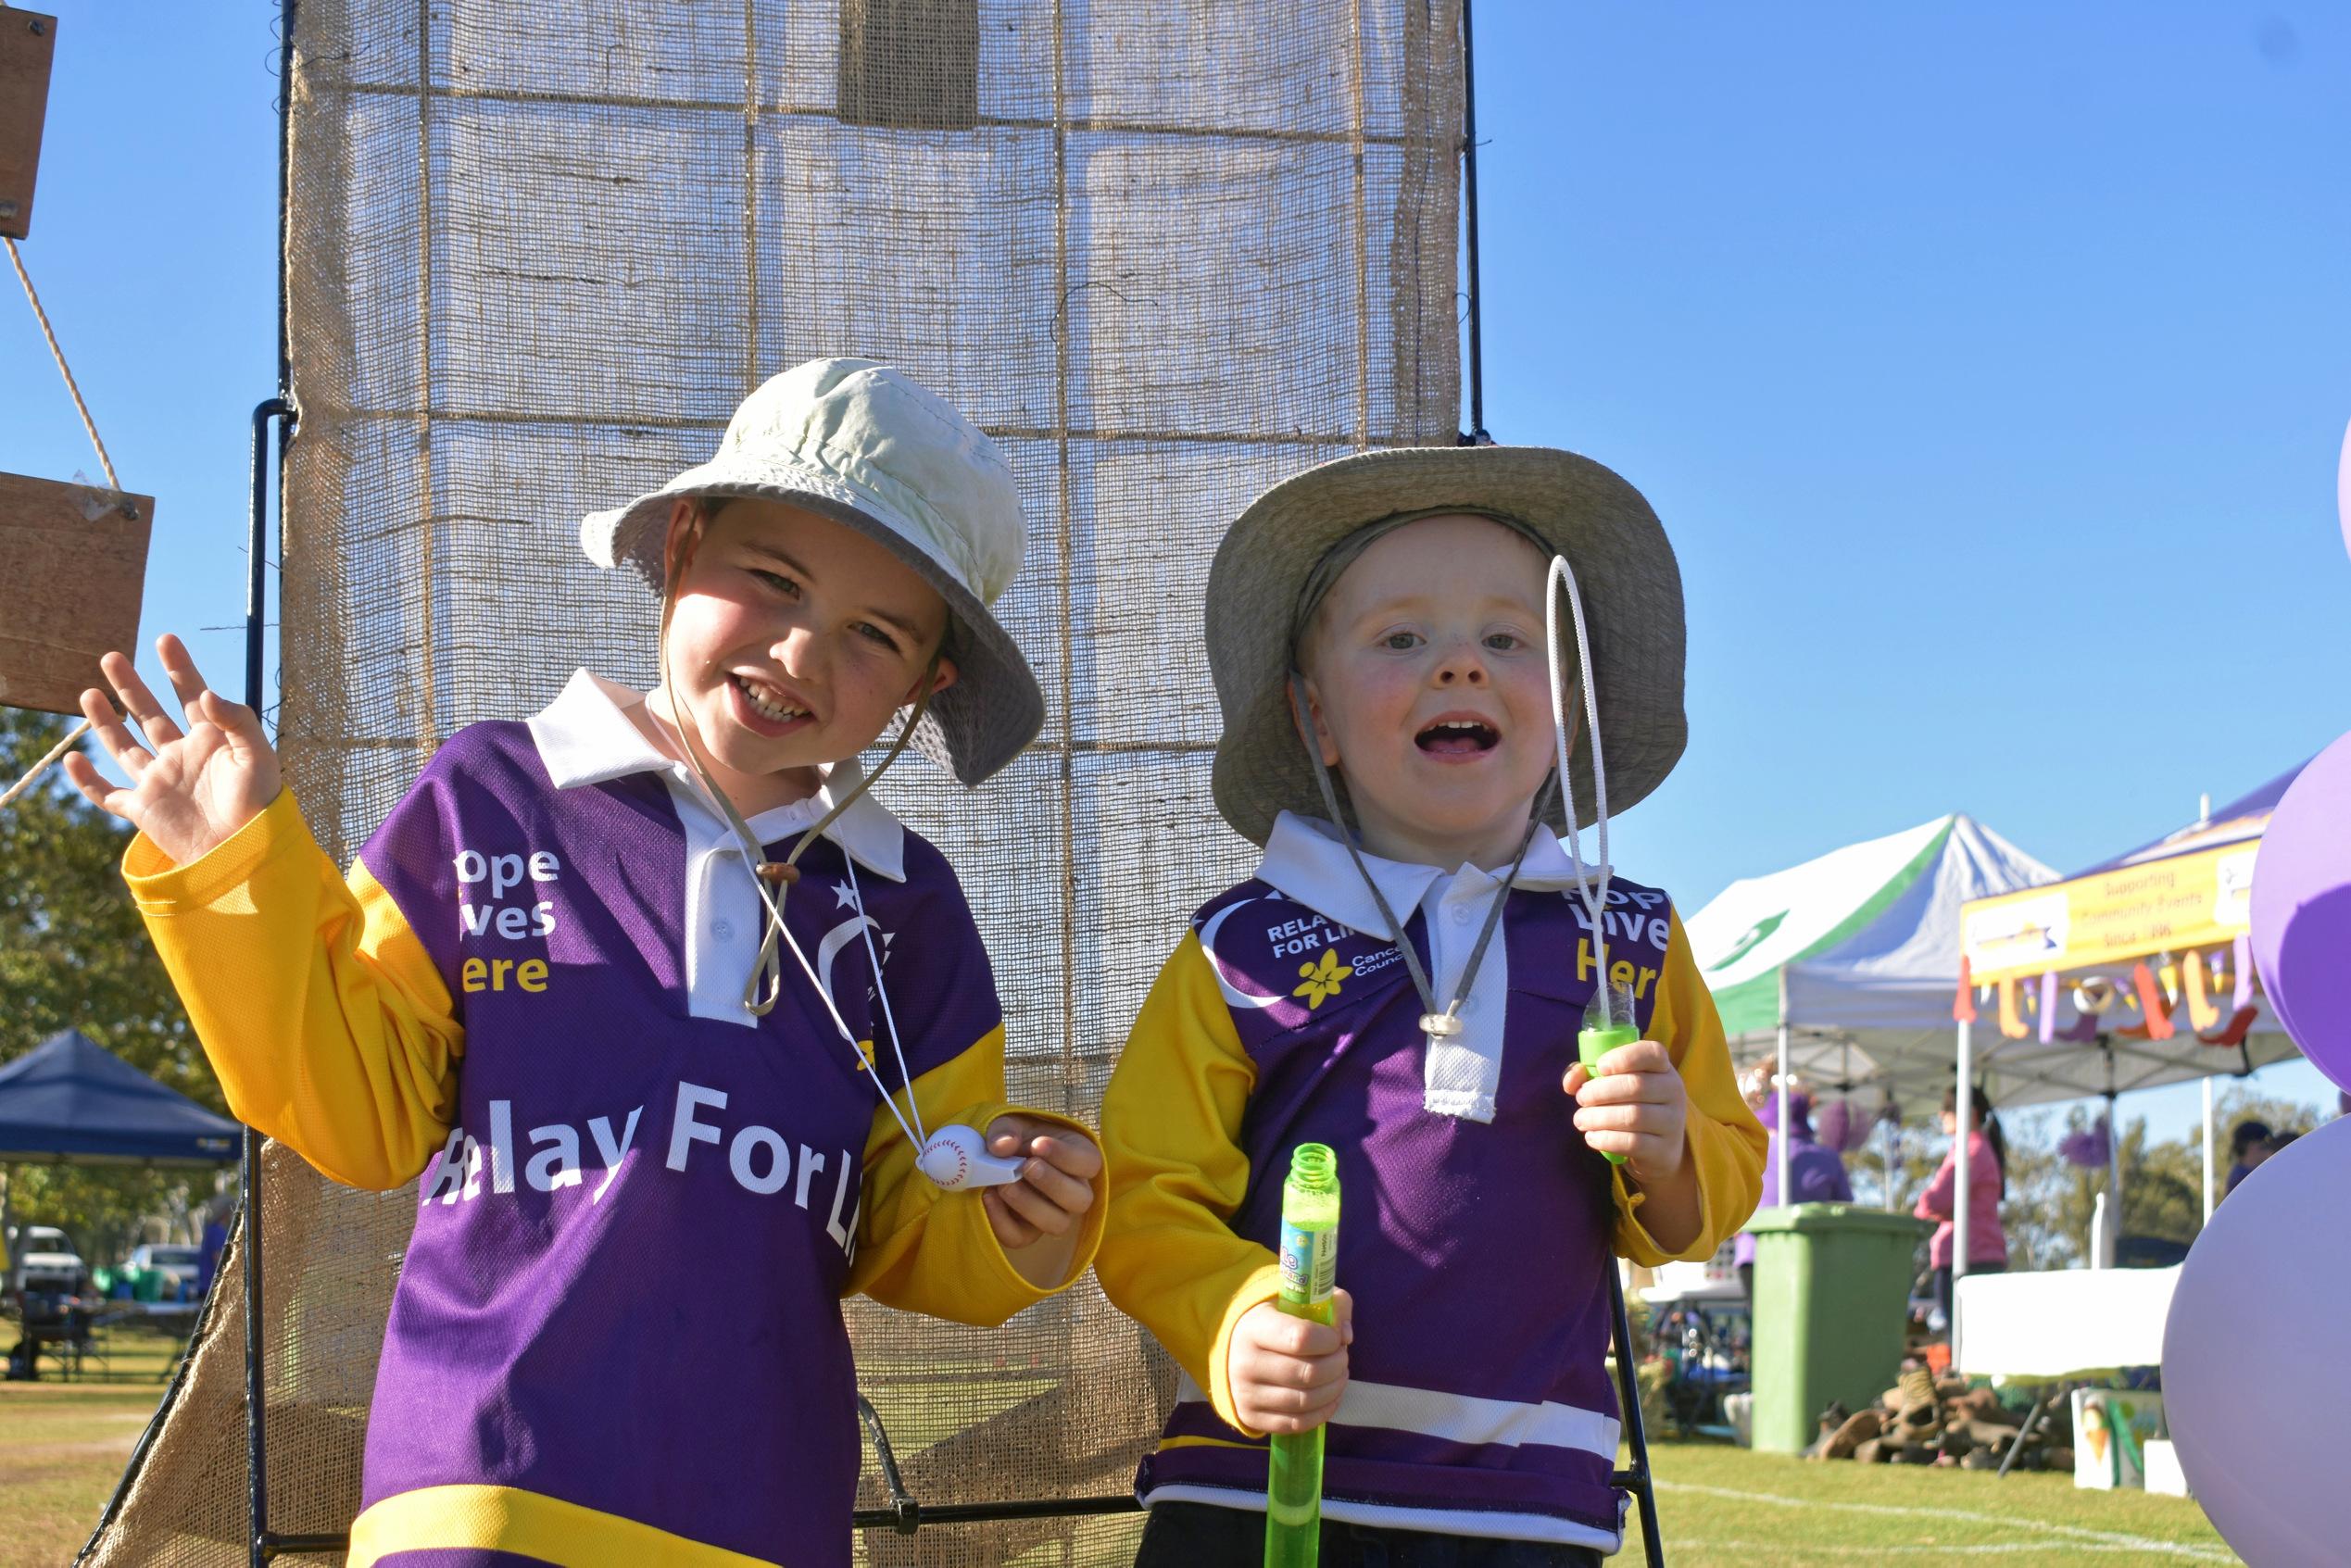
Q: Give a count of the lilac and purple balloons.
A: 3